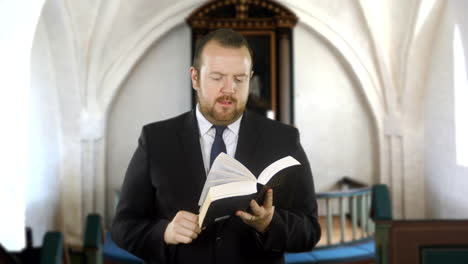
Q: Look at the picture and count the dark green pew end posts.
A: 3